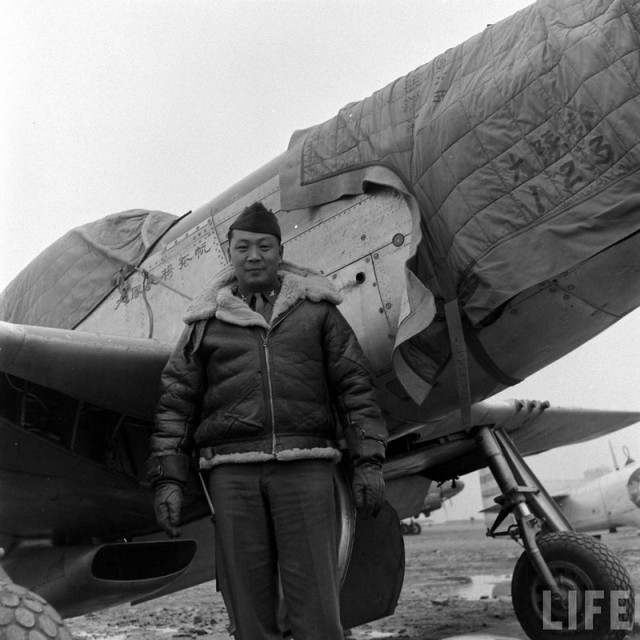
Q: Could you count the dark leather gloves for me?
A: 2